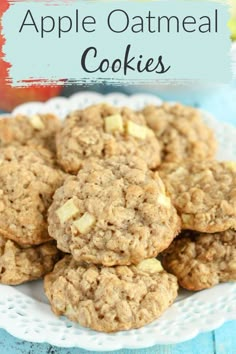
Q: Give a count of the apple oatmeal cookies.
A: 9